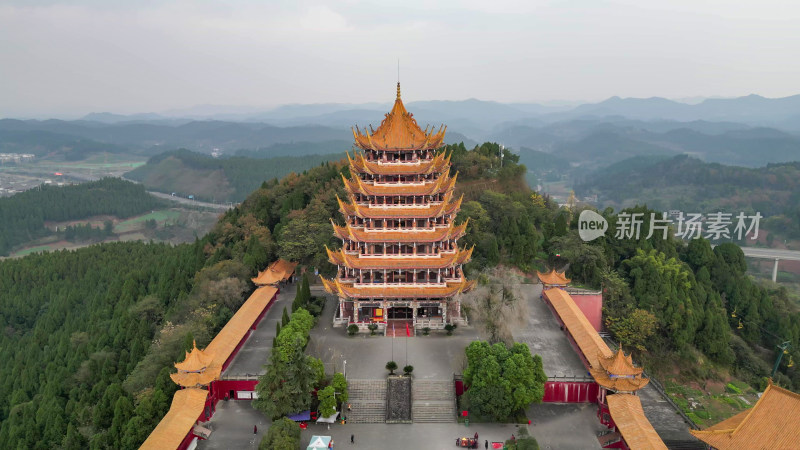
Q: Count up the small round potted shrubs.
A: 6